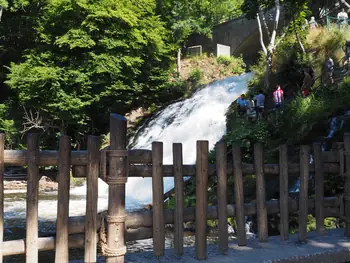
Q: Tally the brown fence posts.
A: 15